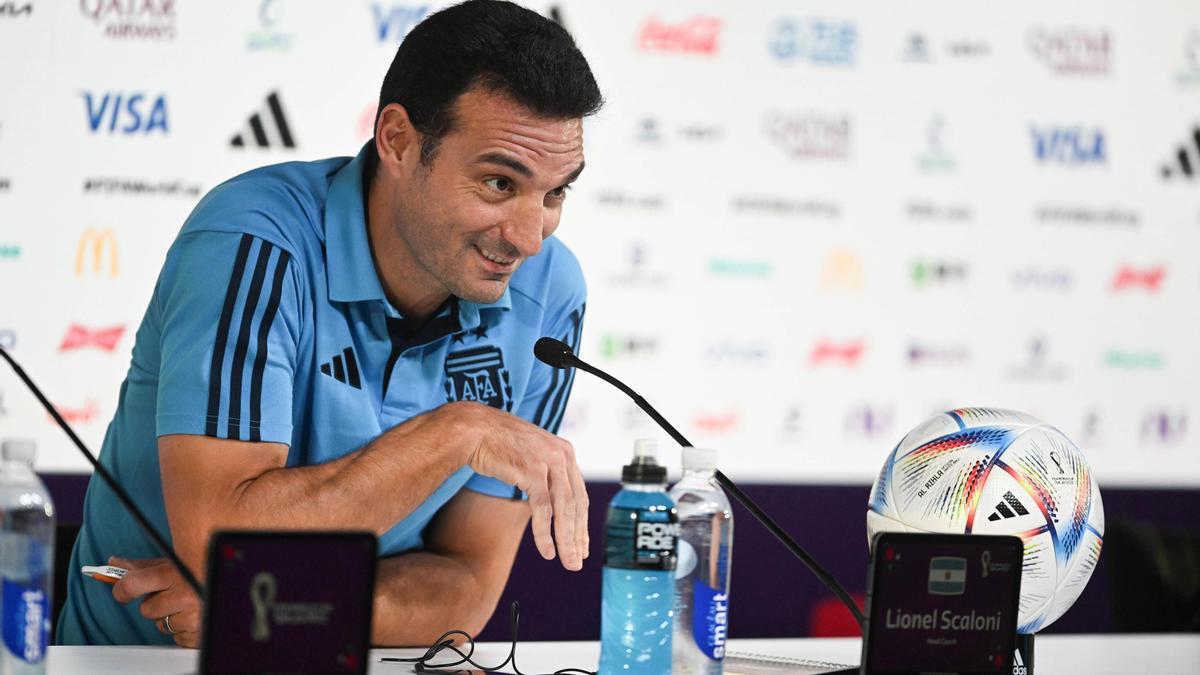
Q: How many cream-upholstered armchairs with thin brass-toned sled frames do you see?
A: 0